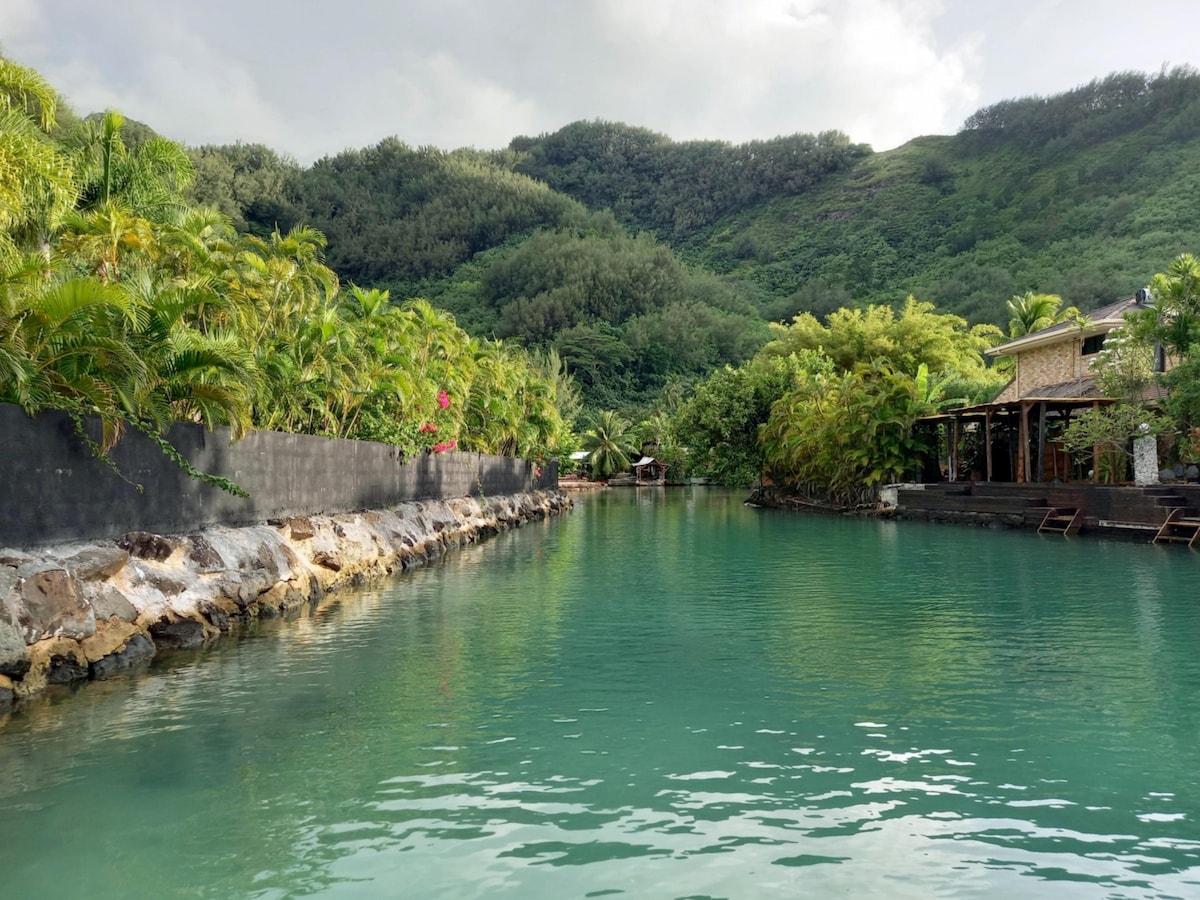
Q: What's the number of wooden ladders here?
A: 2